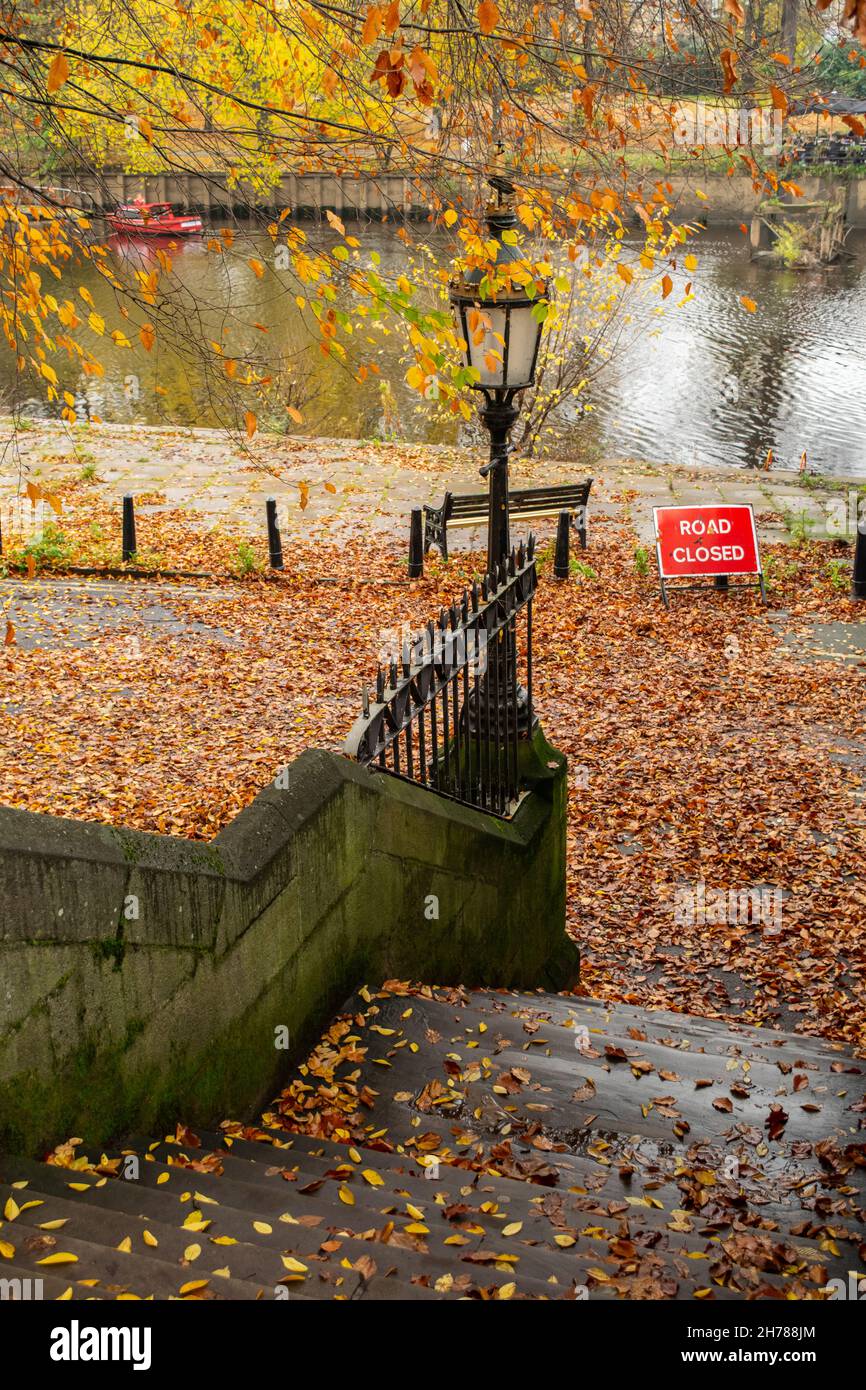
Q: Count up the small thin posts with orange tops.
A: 2